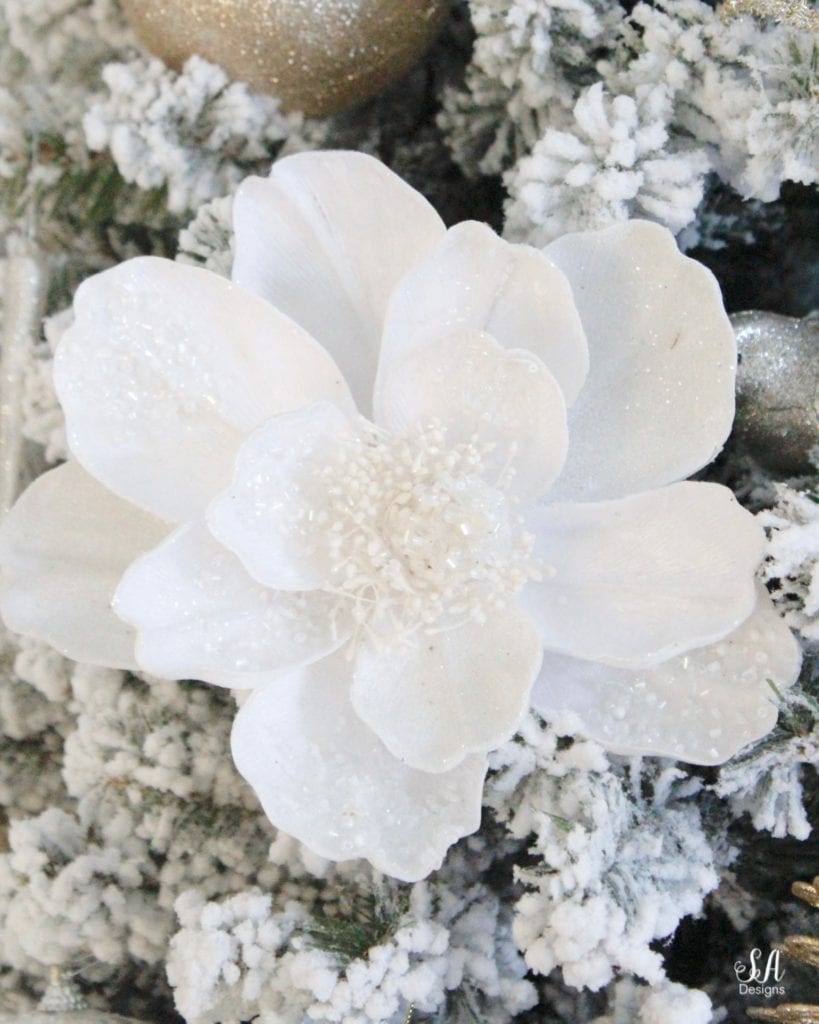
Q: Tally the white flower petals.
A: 12